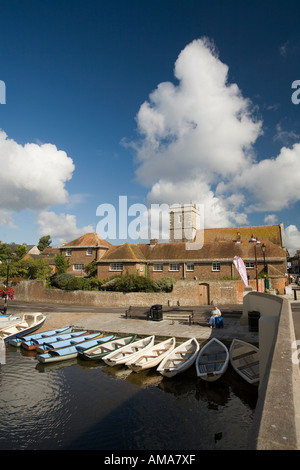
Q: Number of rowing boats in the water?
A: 10